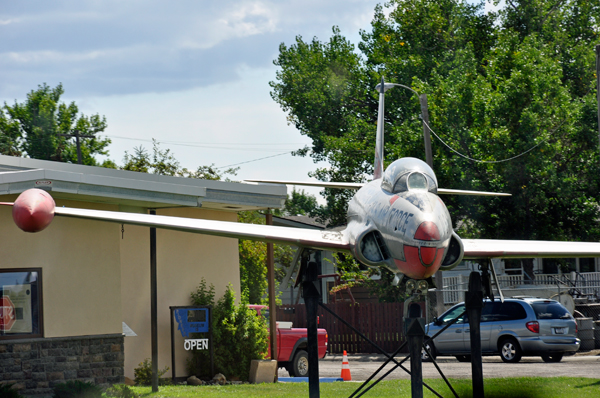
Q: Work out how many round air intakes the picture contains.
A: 2